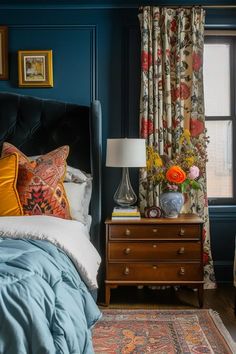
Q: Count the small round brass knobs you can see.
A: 6